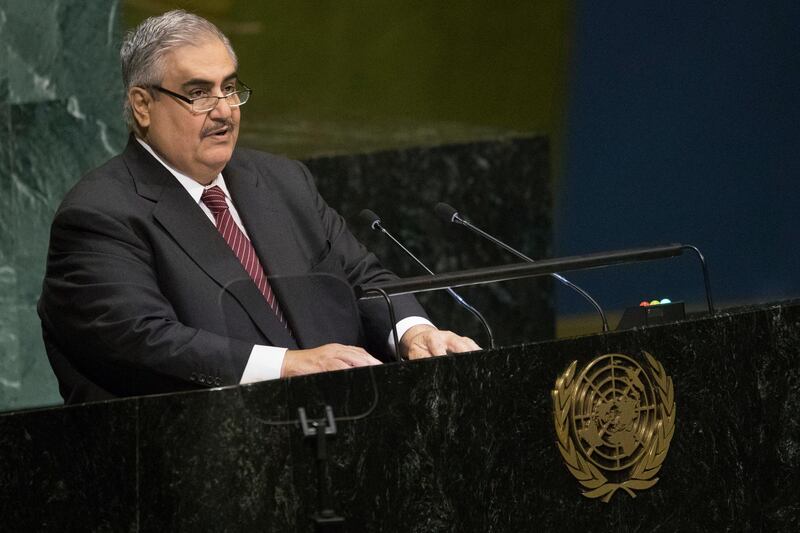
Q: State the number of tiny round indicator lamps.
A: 3